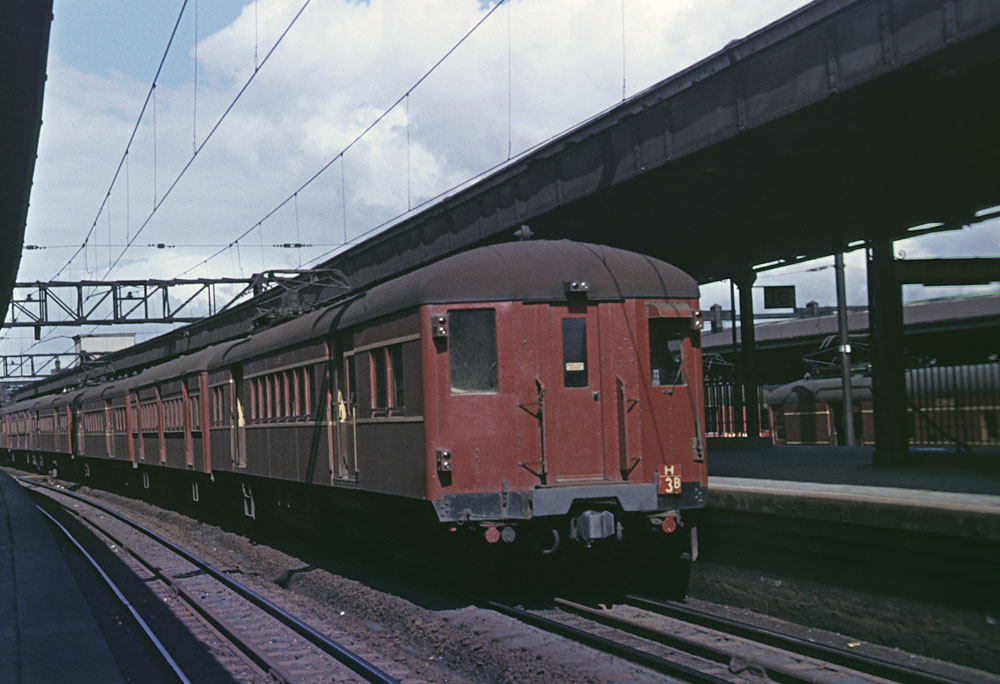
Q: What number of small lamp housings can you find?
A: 4